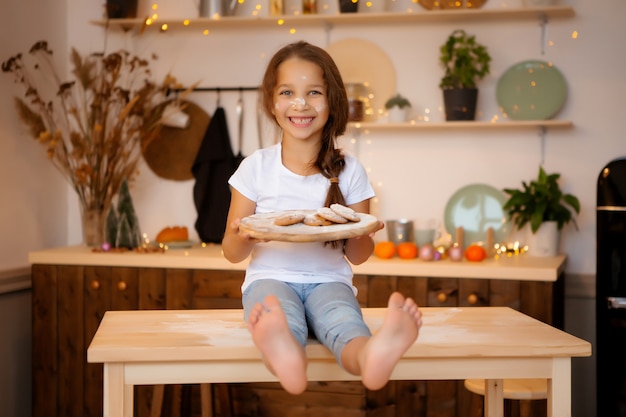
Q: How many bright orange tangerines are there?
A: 3